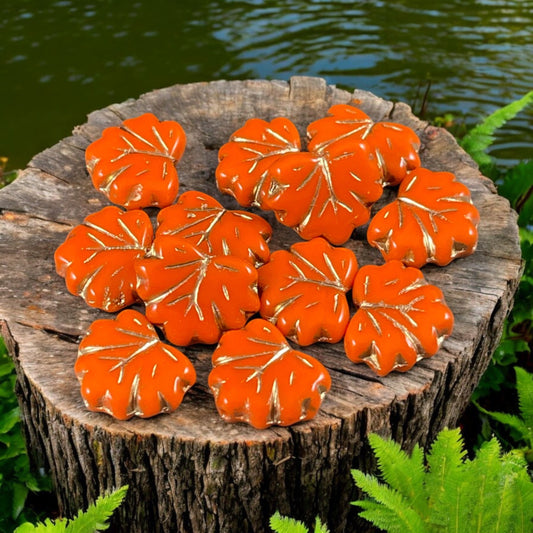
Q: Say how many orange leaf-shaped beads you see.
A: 12